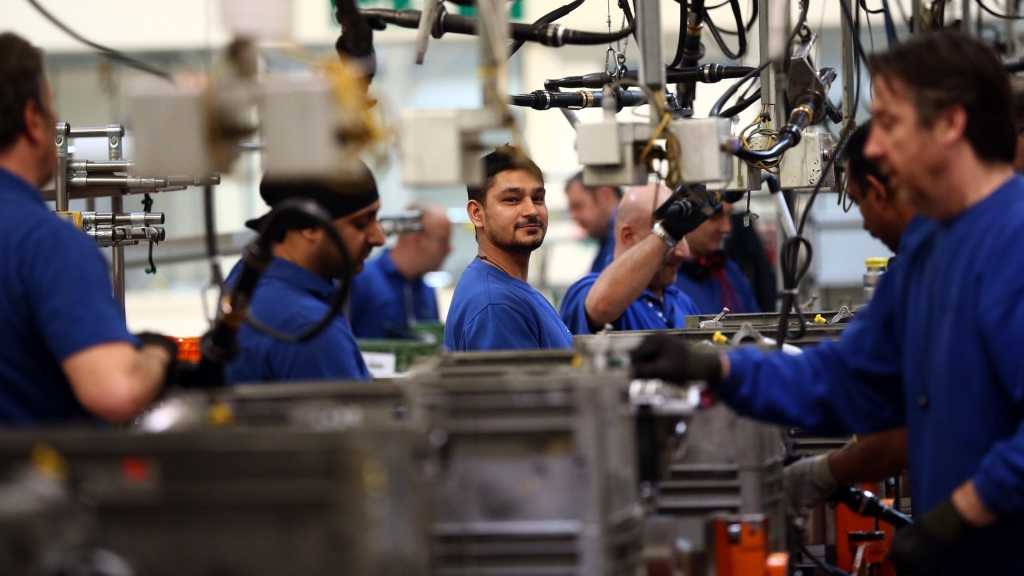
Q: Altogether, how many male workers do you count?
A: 9